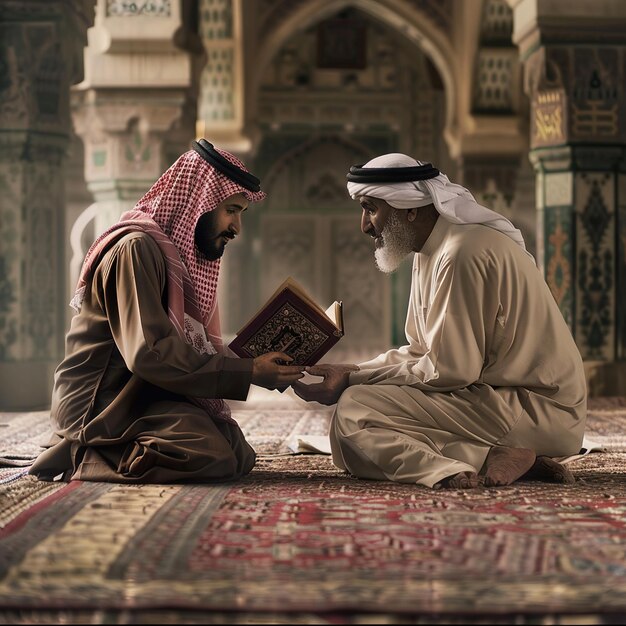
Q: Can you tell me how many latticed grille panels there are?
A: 4